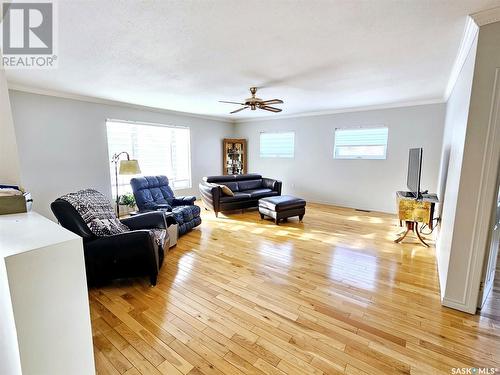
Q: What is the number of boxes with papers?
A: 1